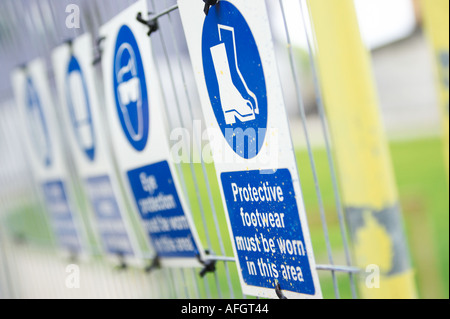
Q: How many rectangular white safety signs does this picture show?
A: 4